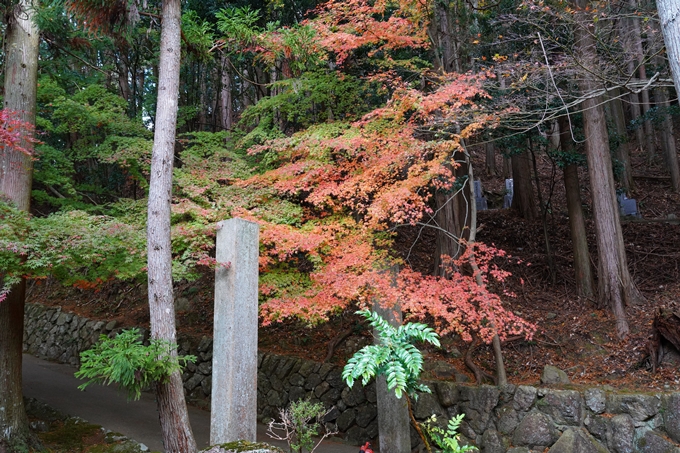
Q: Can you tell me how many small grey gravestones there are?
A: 3